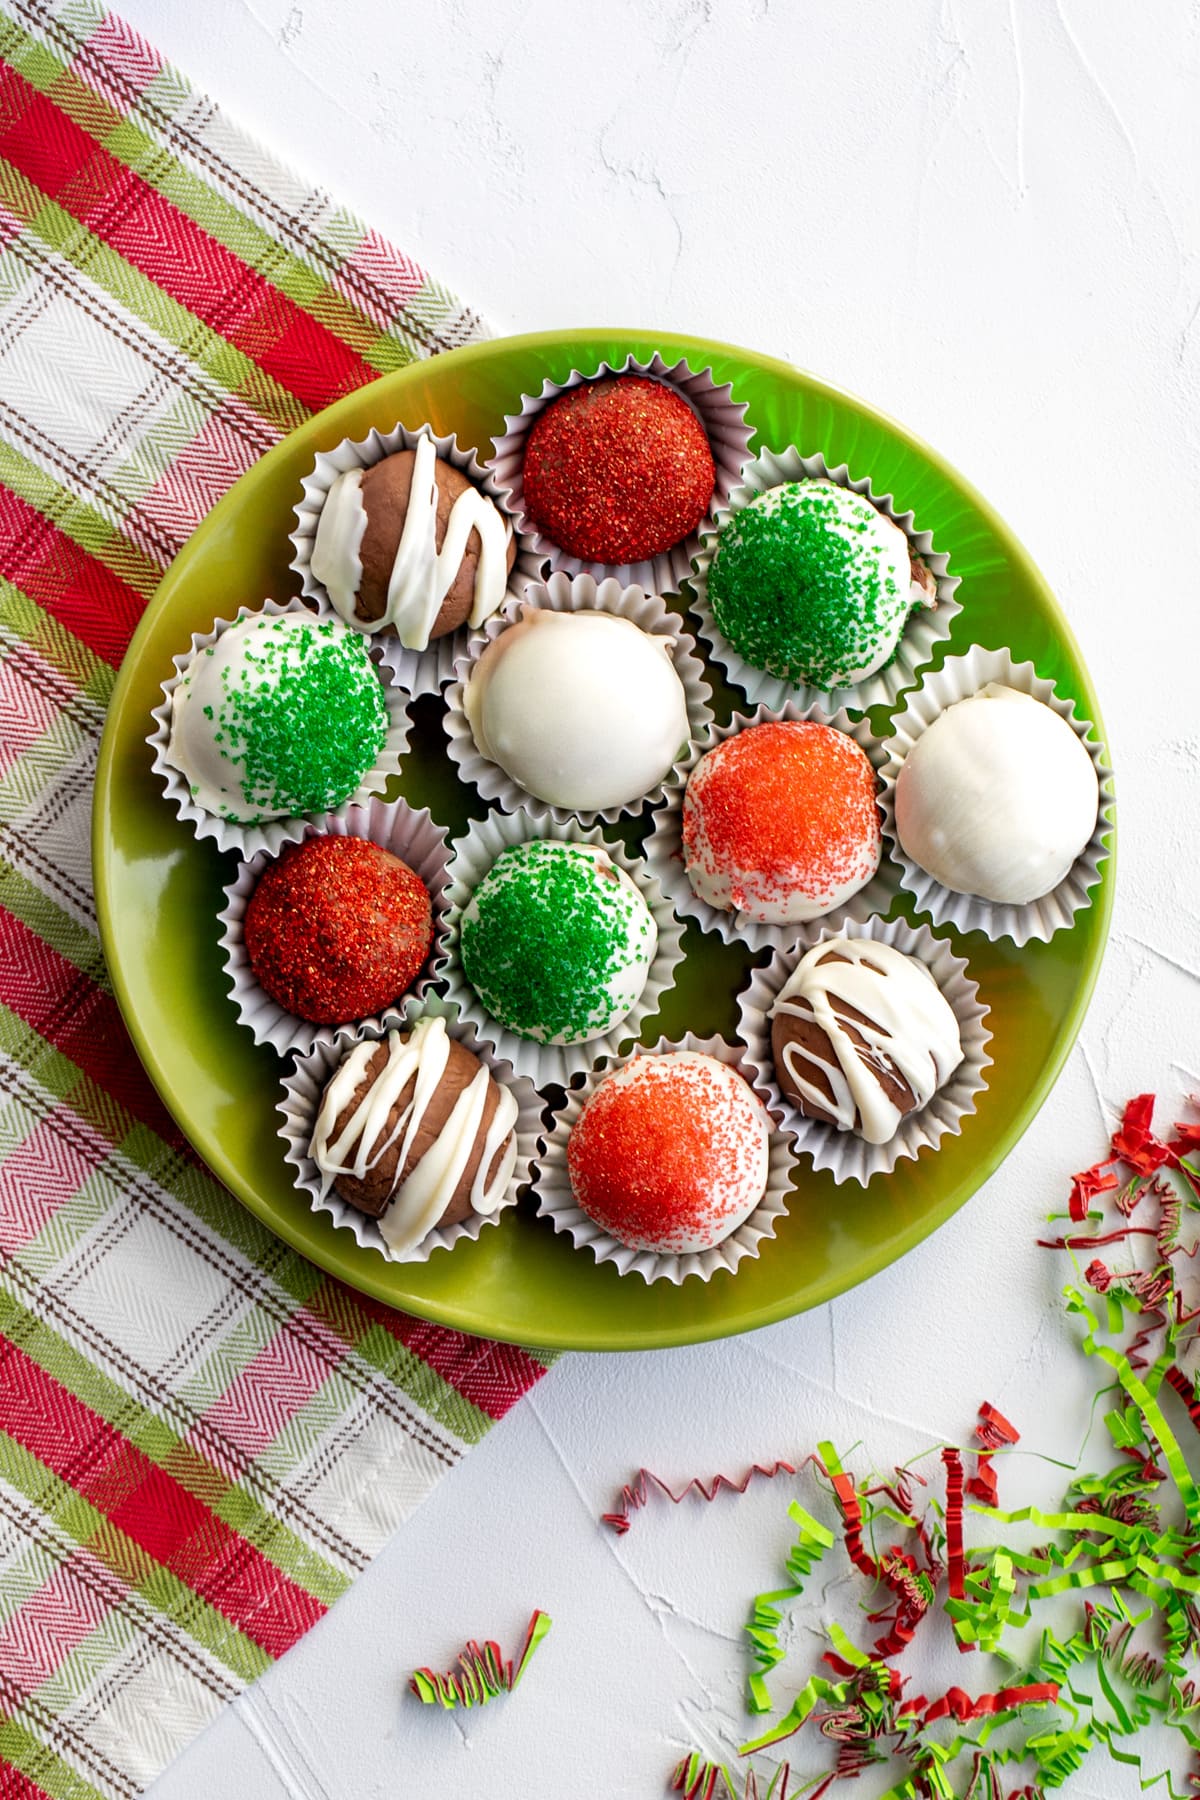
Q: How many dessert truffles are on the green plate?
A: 12